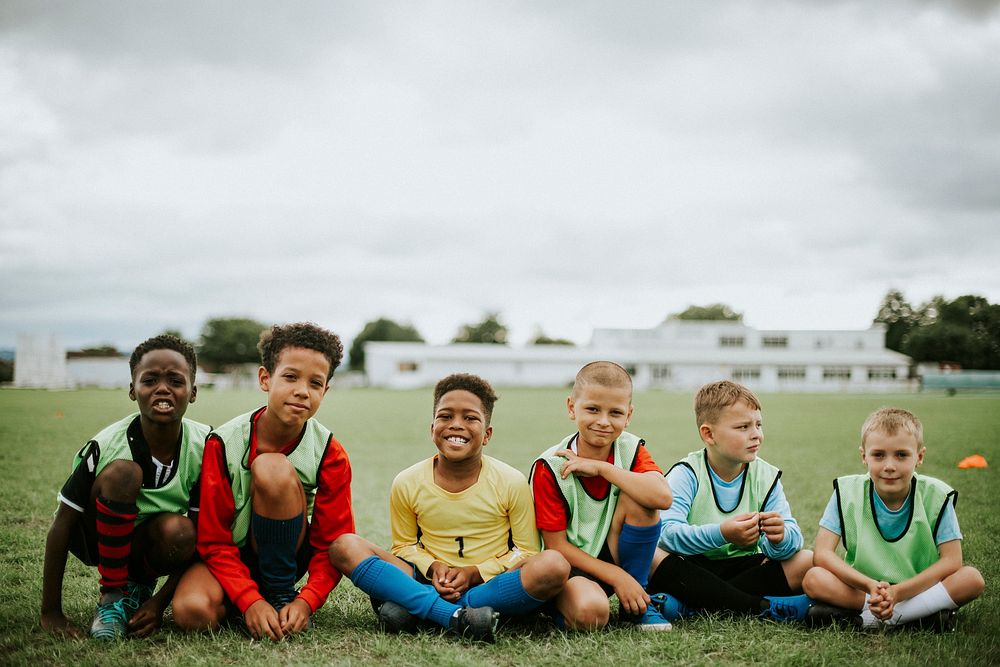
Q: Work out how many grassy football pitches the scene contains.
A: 1